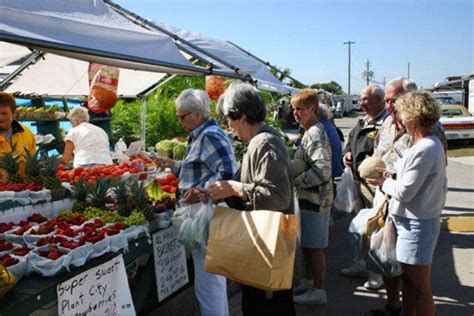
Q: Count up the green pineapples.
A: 7